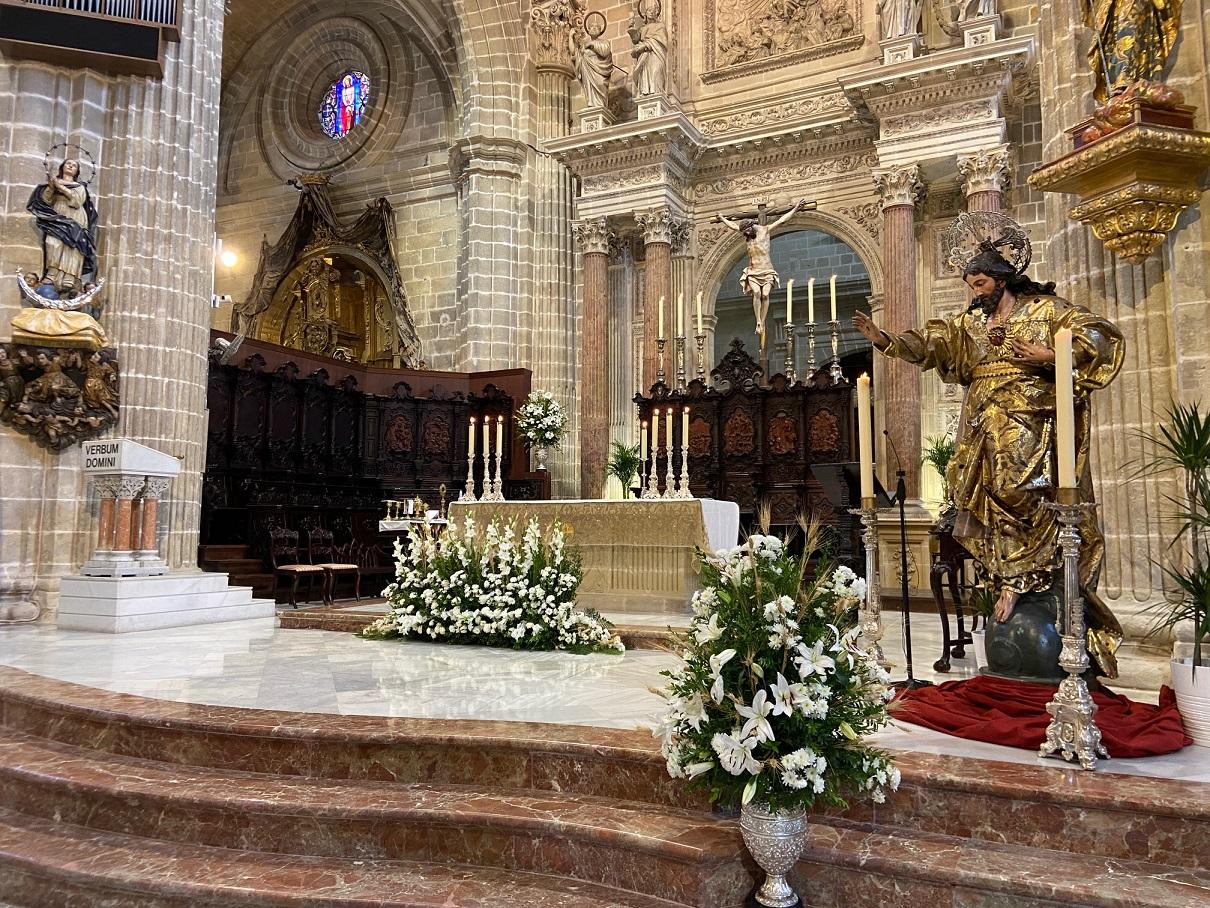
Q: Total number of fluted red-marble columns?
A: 4